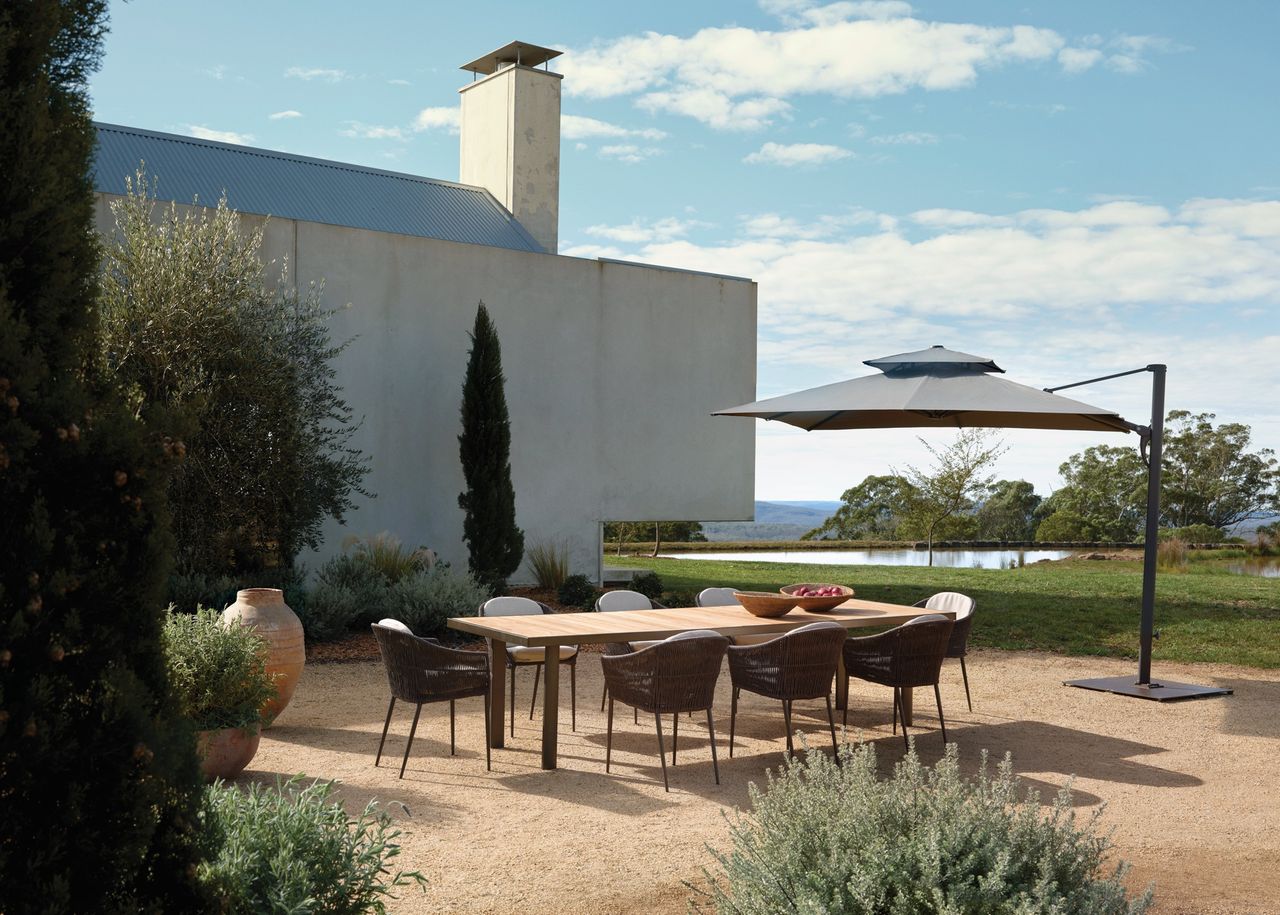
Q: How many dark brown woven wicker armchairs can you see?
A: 8